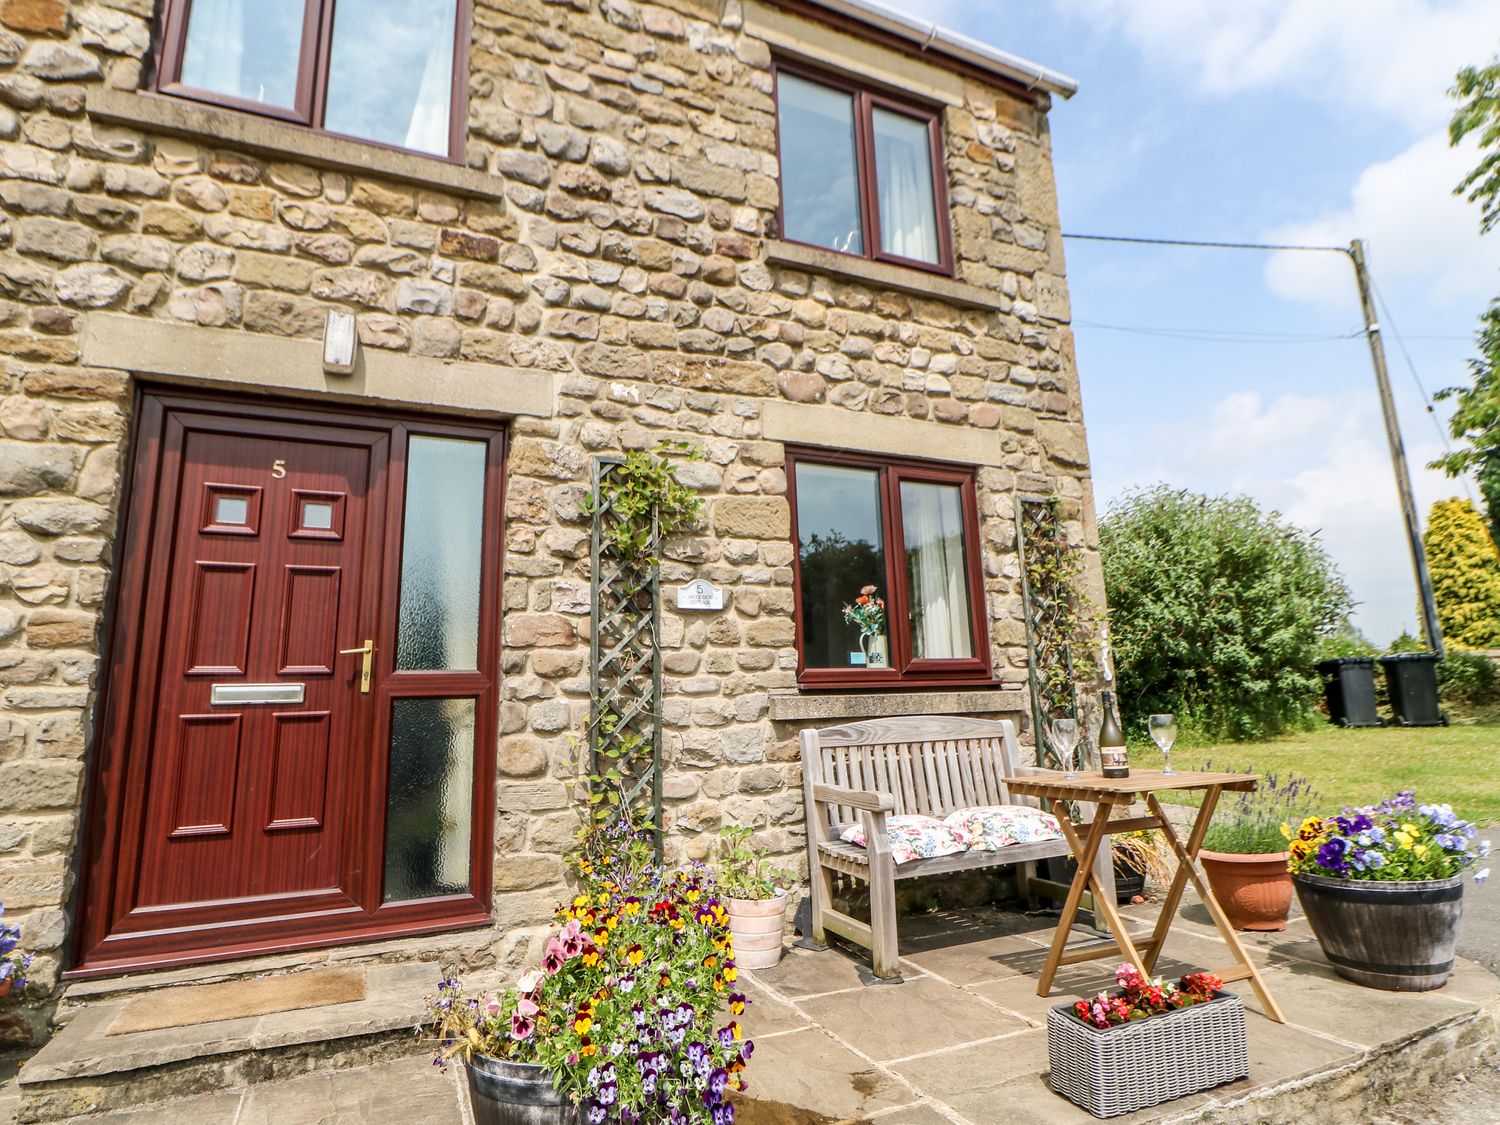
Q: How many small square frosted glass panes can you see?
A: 2